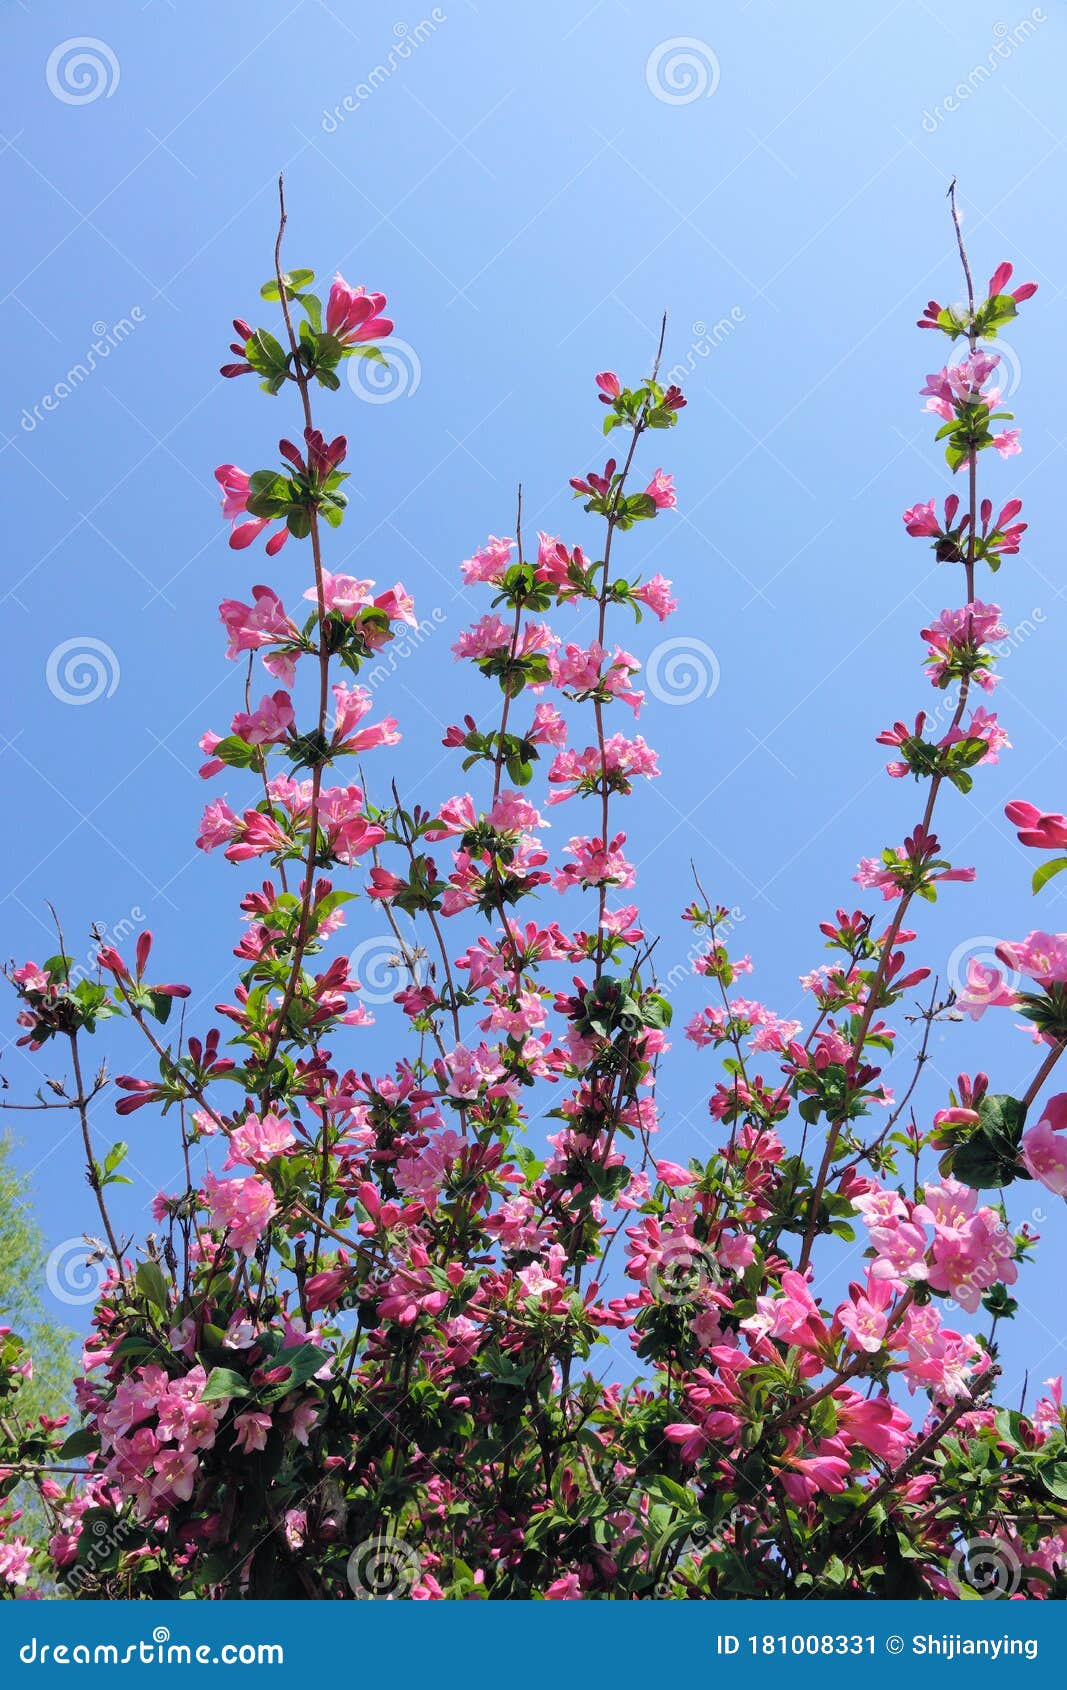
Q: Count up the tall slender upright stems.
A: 4